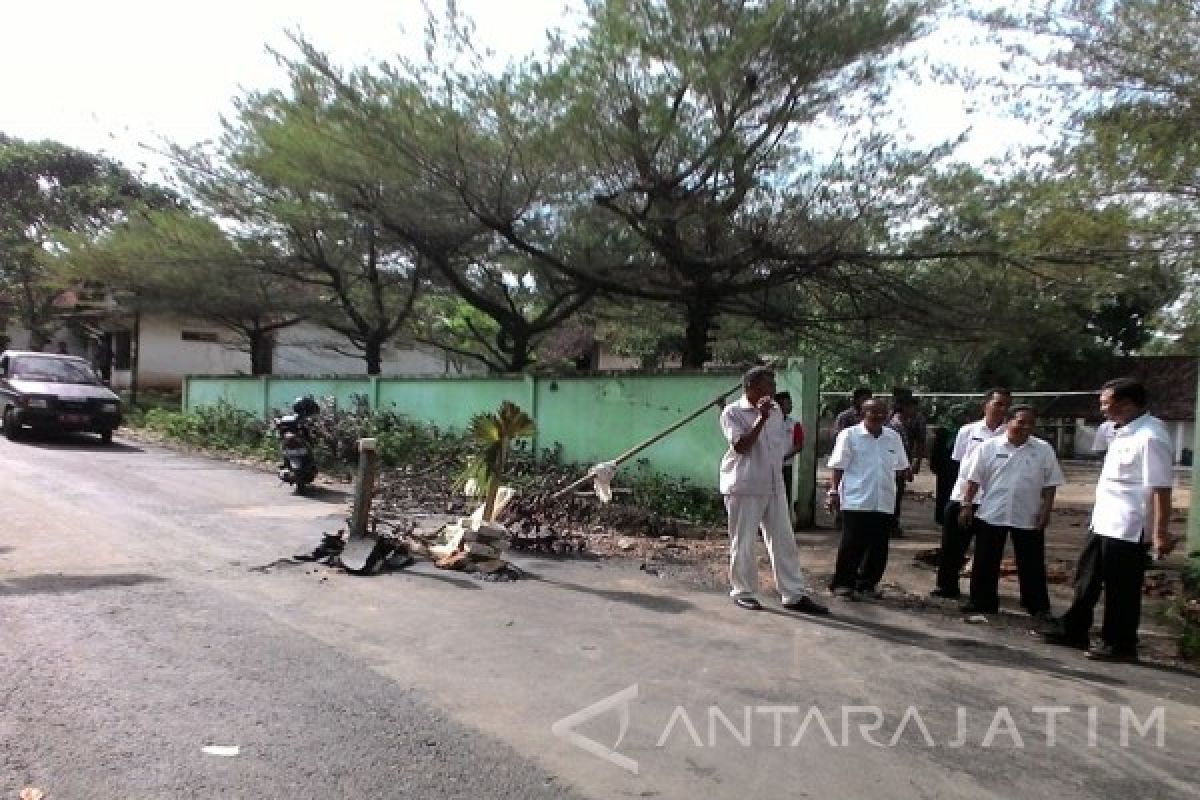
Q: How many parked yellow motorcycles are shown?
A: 0